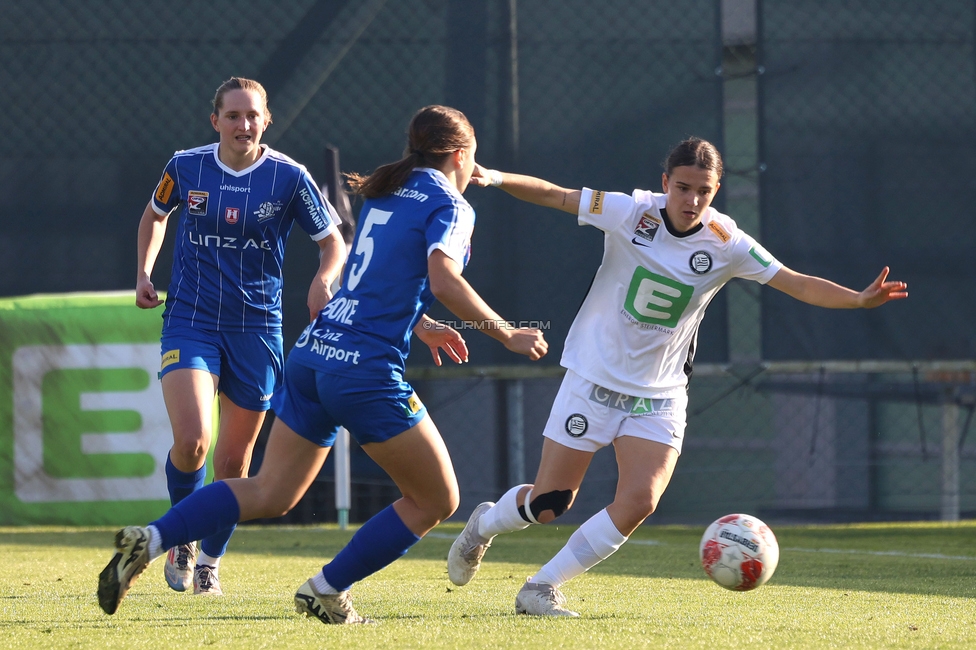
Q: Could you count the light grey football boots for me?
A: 2